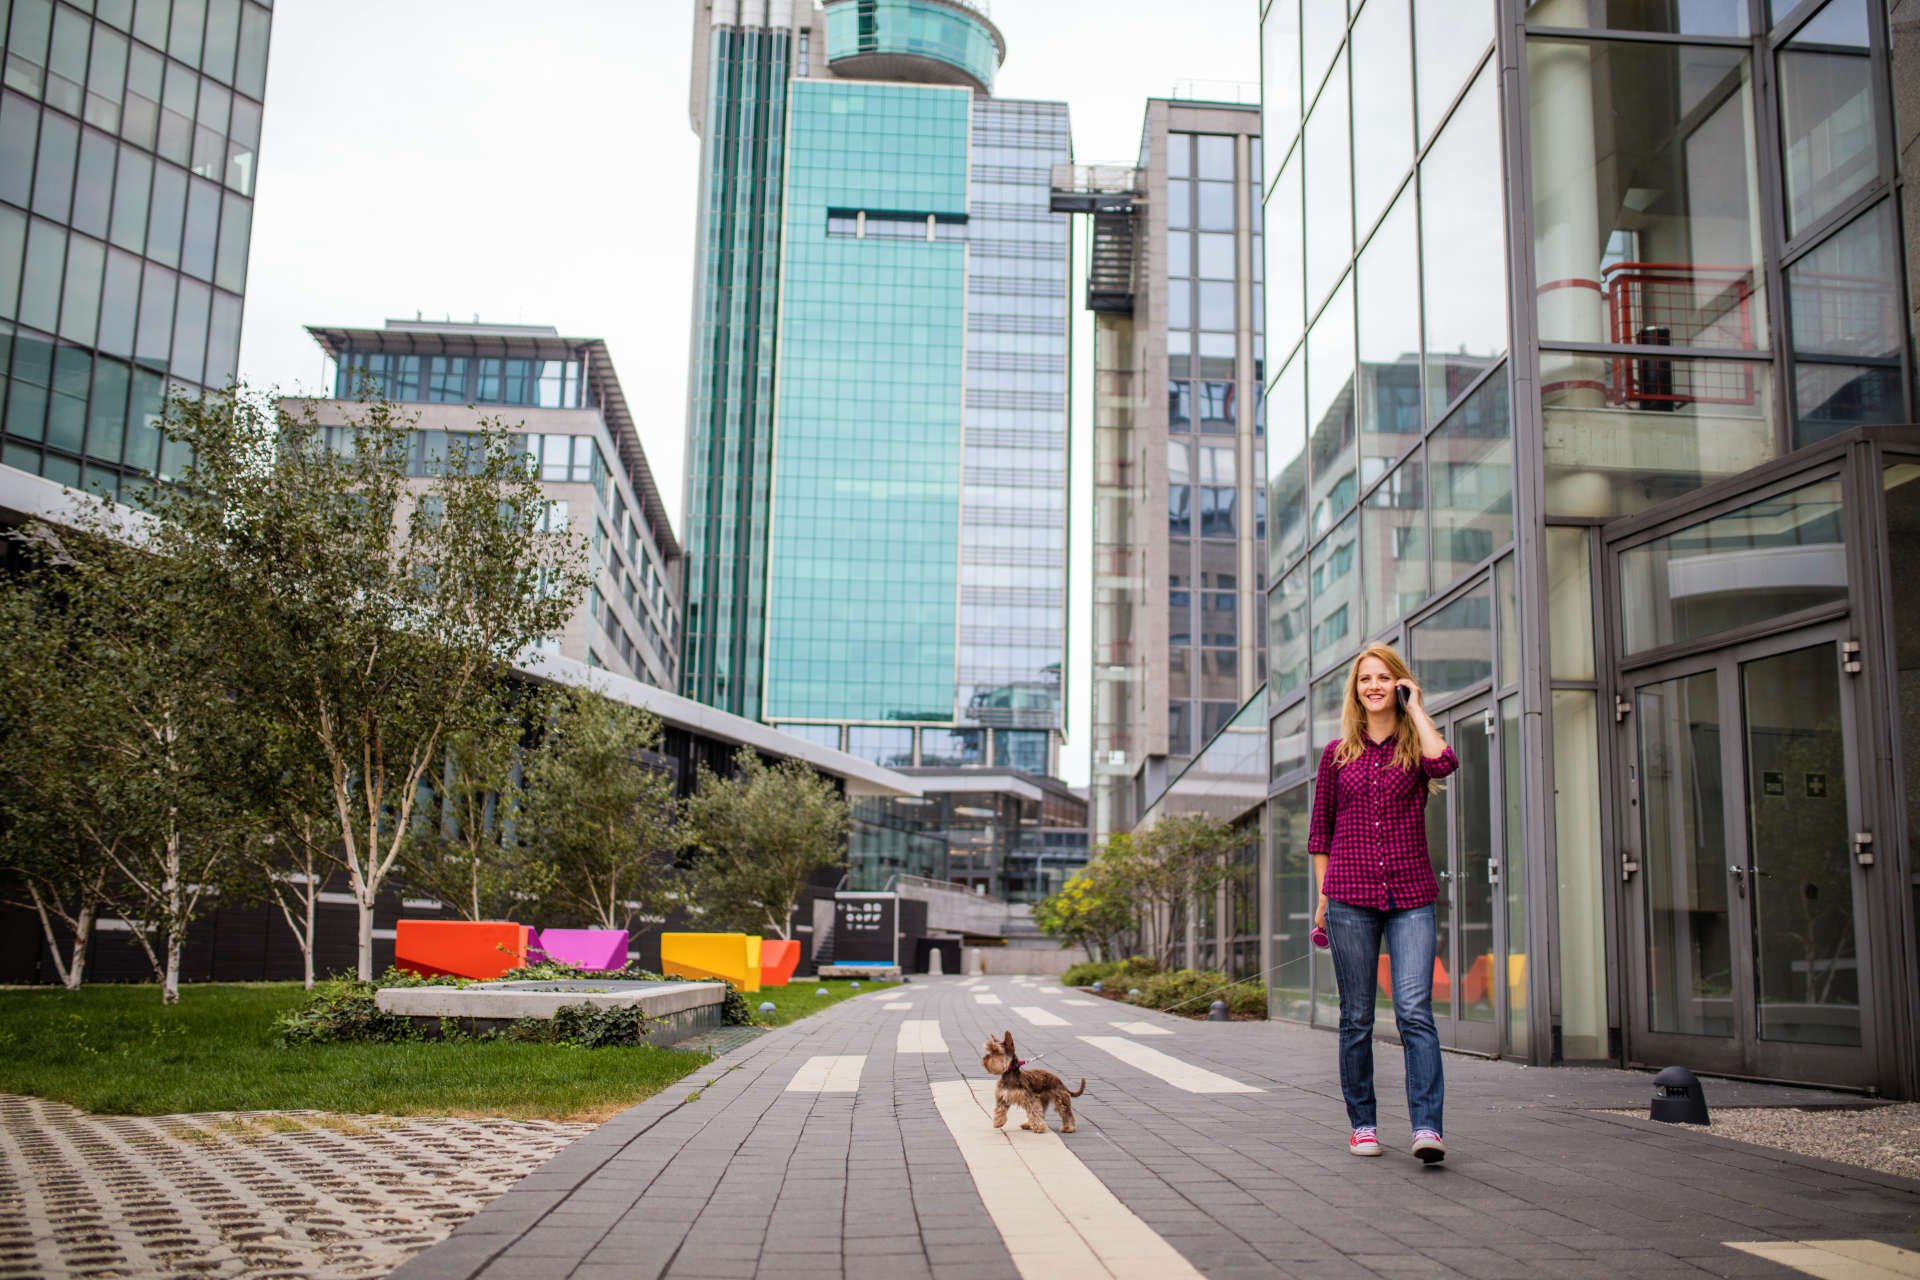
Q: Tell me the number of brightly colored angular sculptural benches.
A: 4